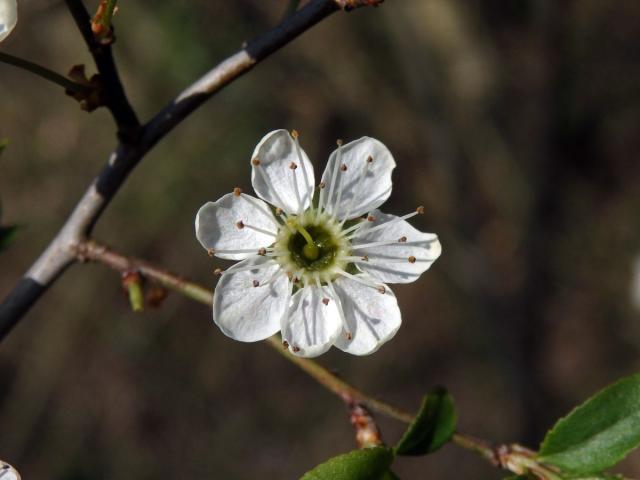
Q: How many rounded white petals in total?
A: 7